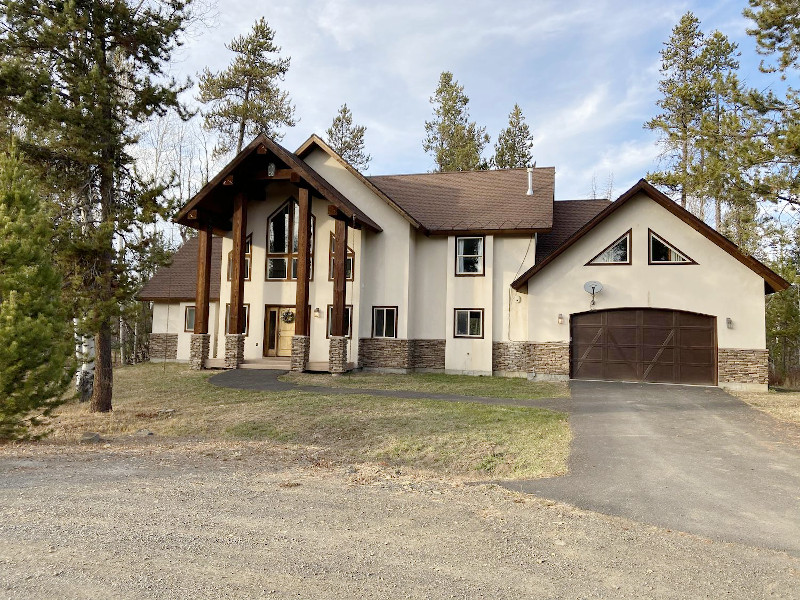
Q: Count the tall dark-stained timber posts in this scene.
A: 4